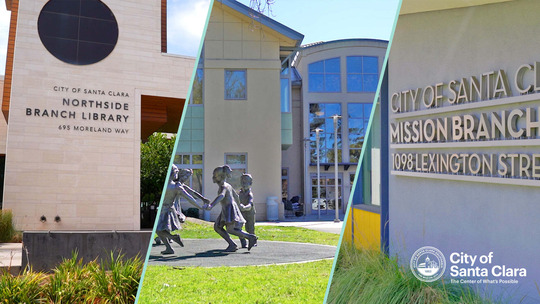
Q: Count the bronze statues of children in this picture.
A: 4